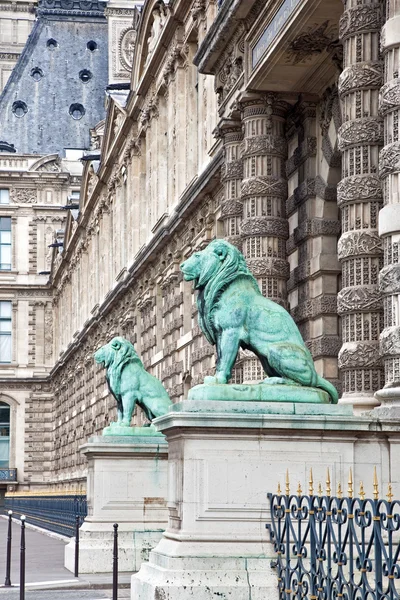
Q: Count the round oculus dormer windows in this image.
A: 6